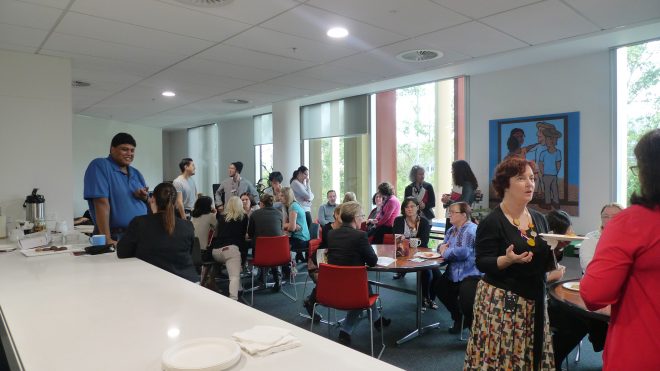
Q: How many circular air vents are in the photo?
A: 4